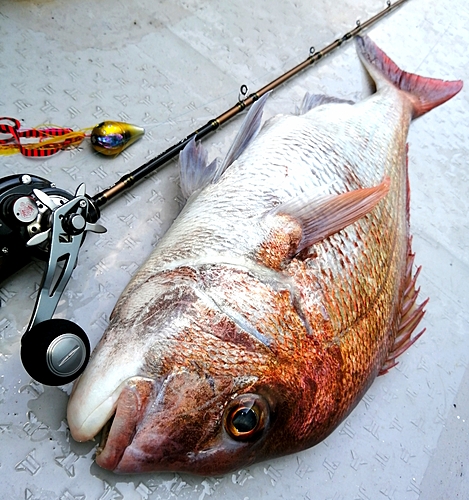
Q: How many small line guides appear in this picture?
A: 4